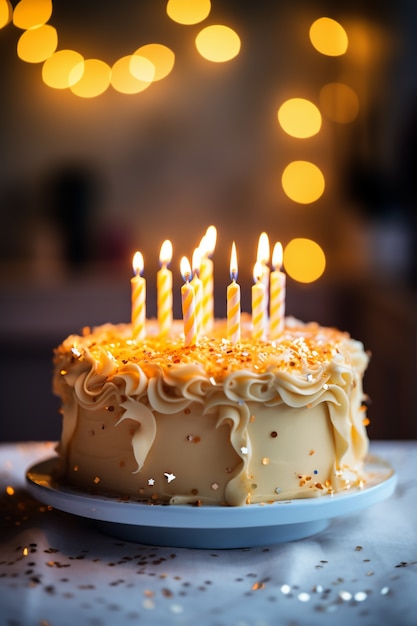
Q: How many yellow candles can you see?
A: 9